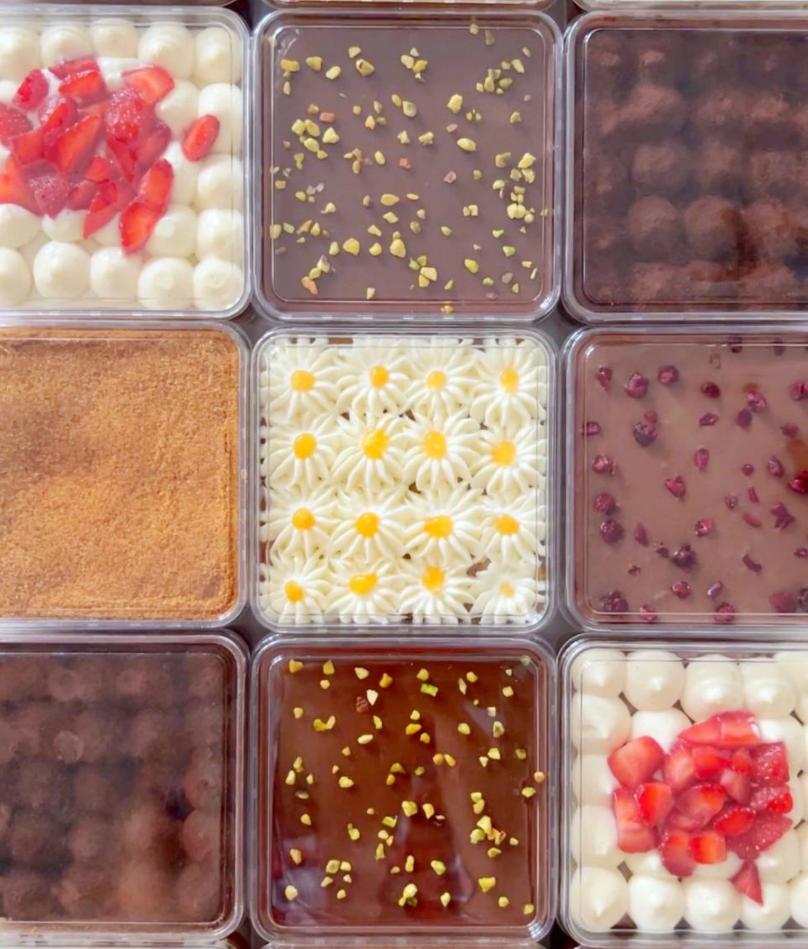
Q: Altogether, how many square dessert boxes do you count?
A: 9